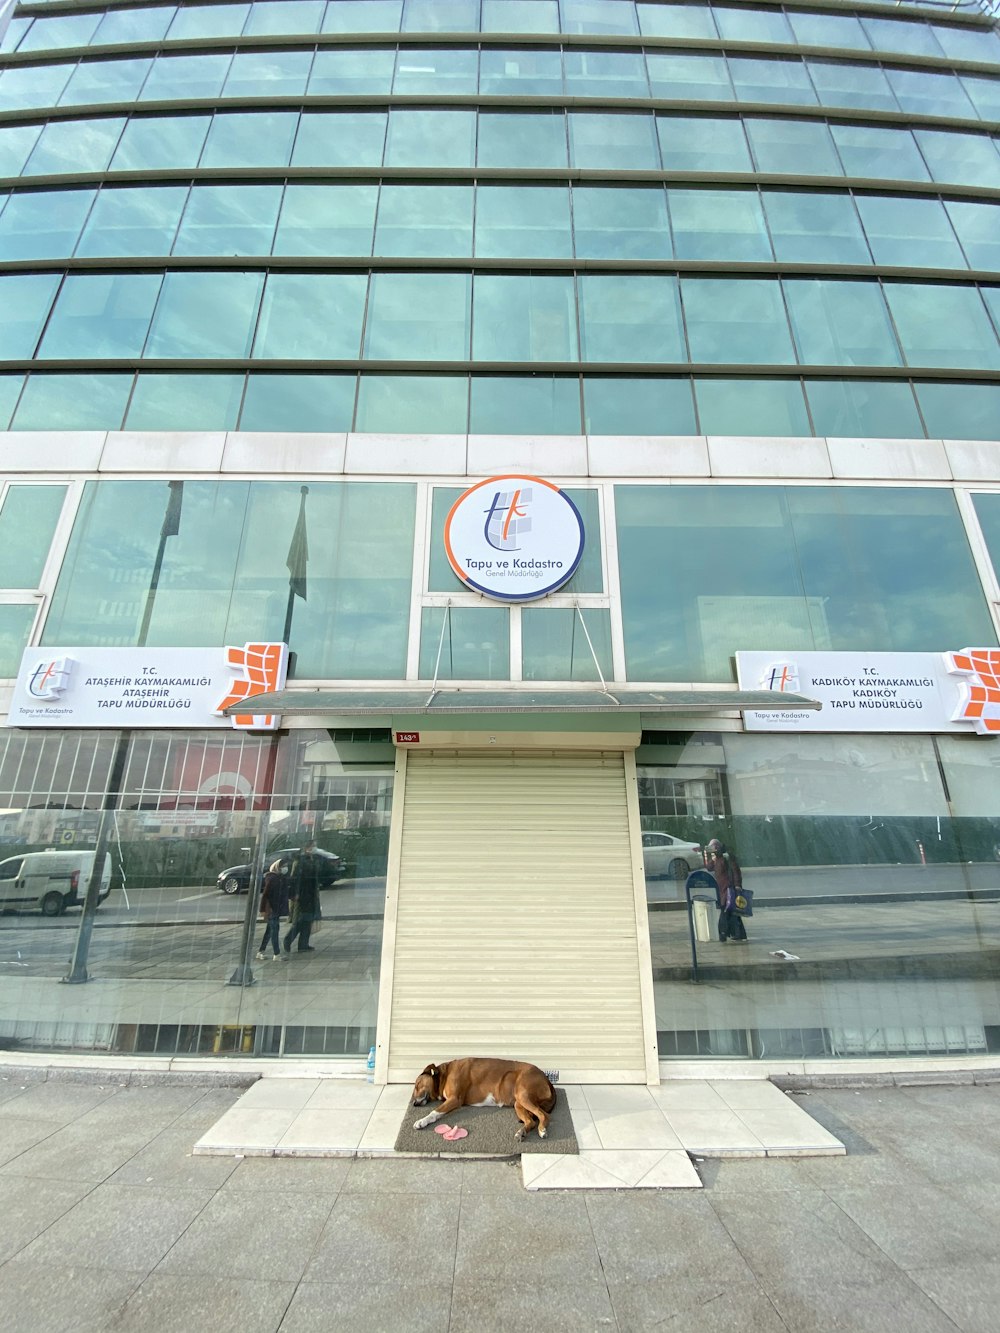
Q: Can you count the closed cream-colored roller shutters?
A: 1